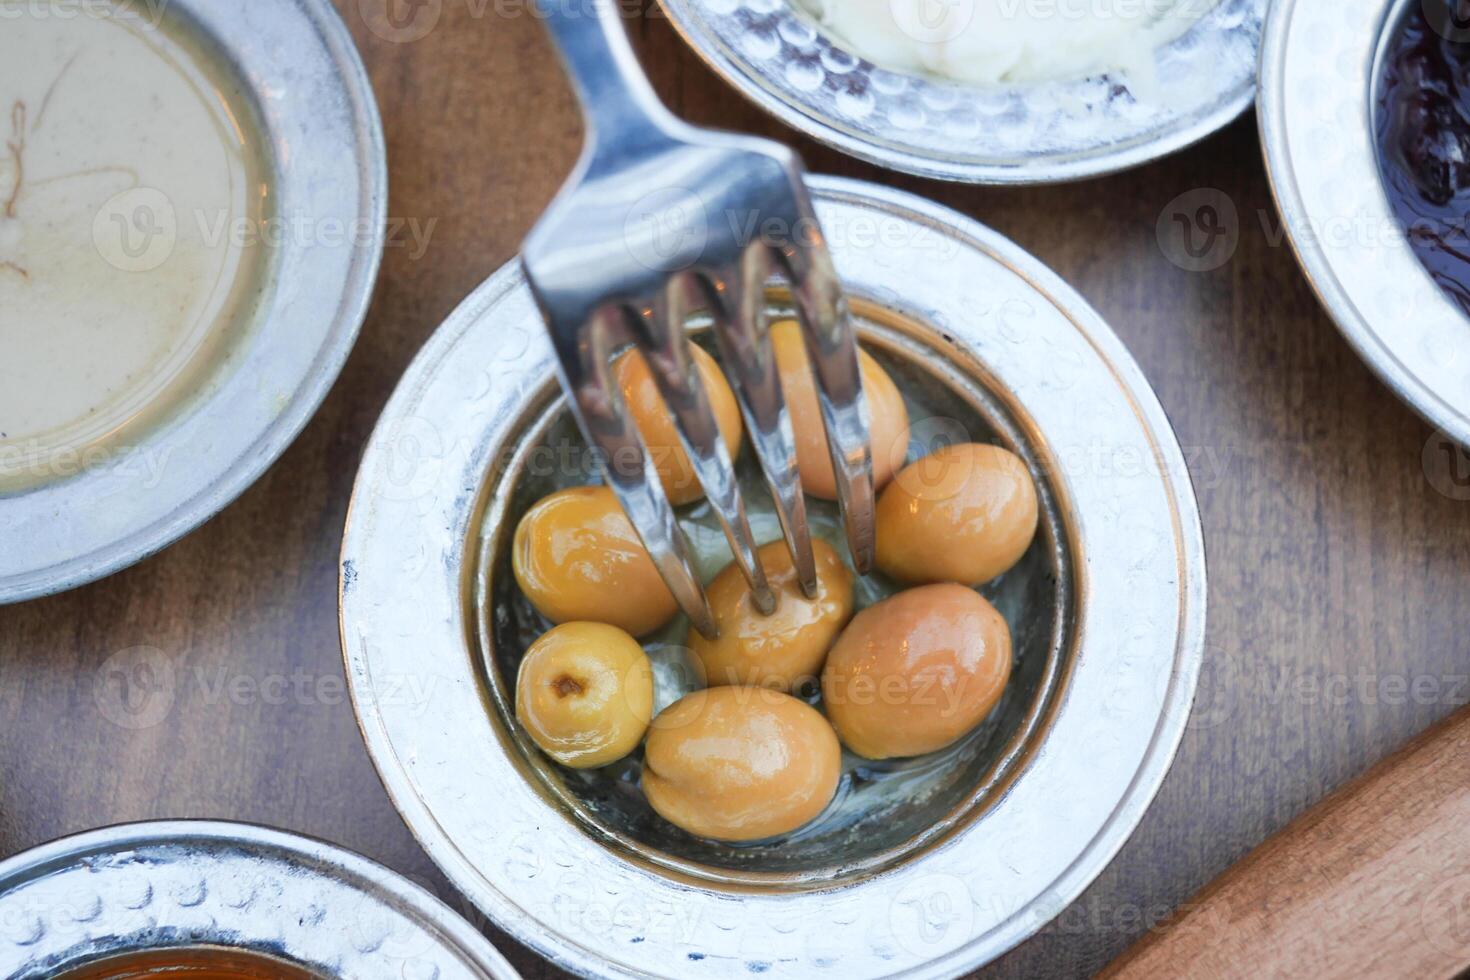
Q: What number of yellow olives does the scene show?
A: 8